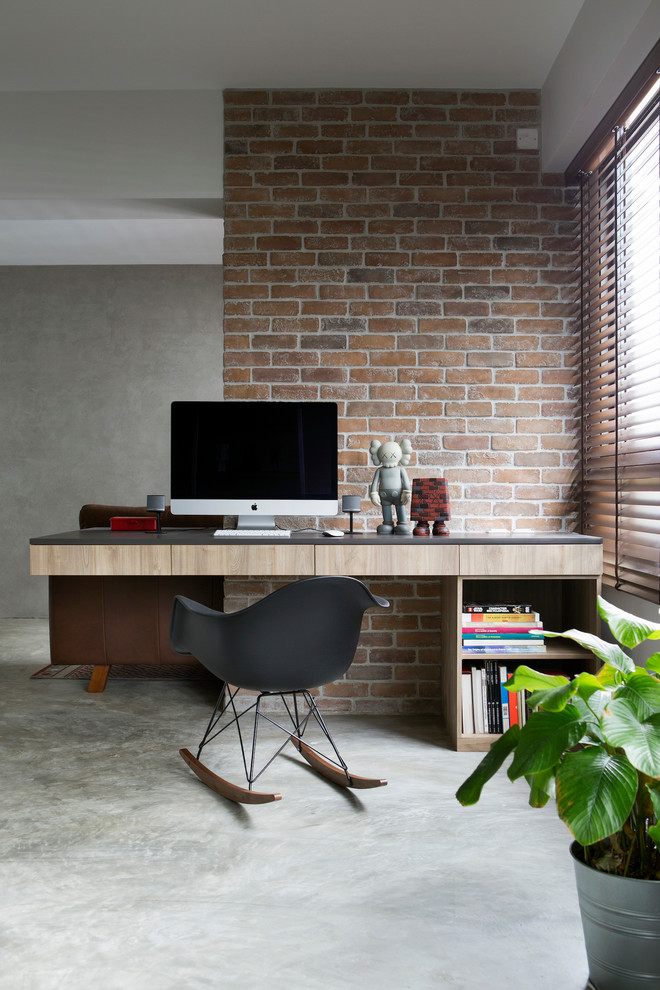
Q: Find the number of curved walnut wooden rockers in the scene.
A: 2